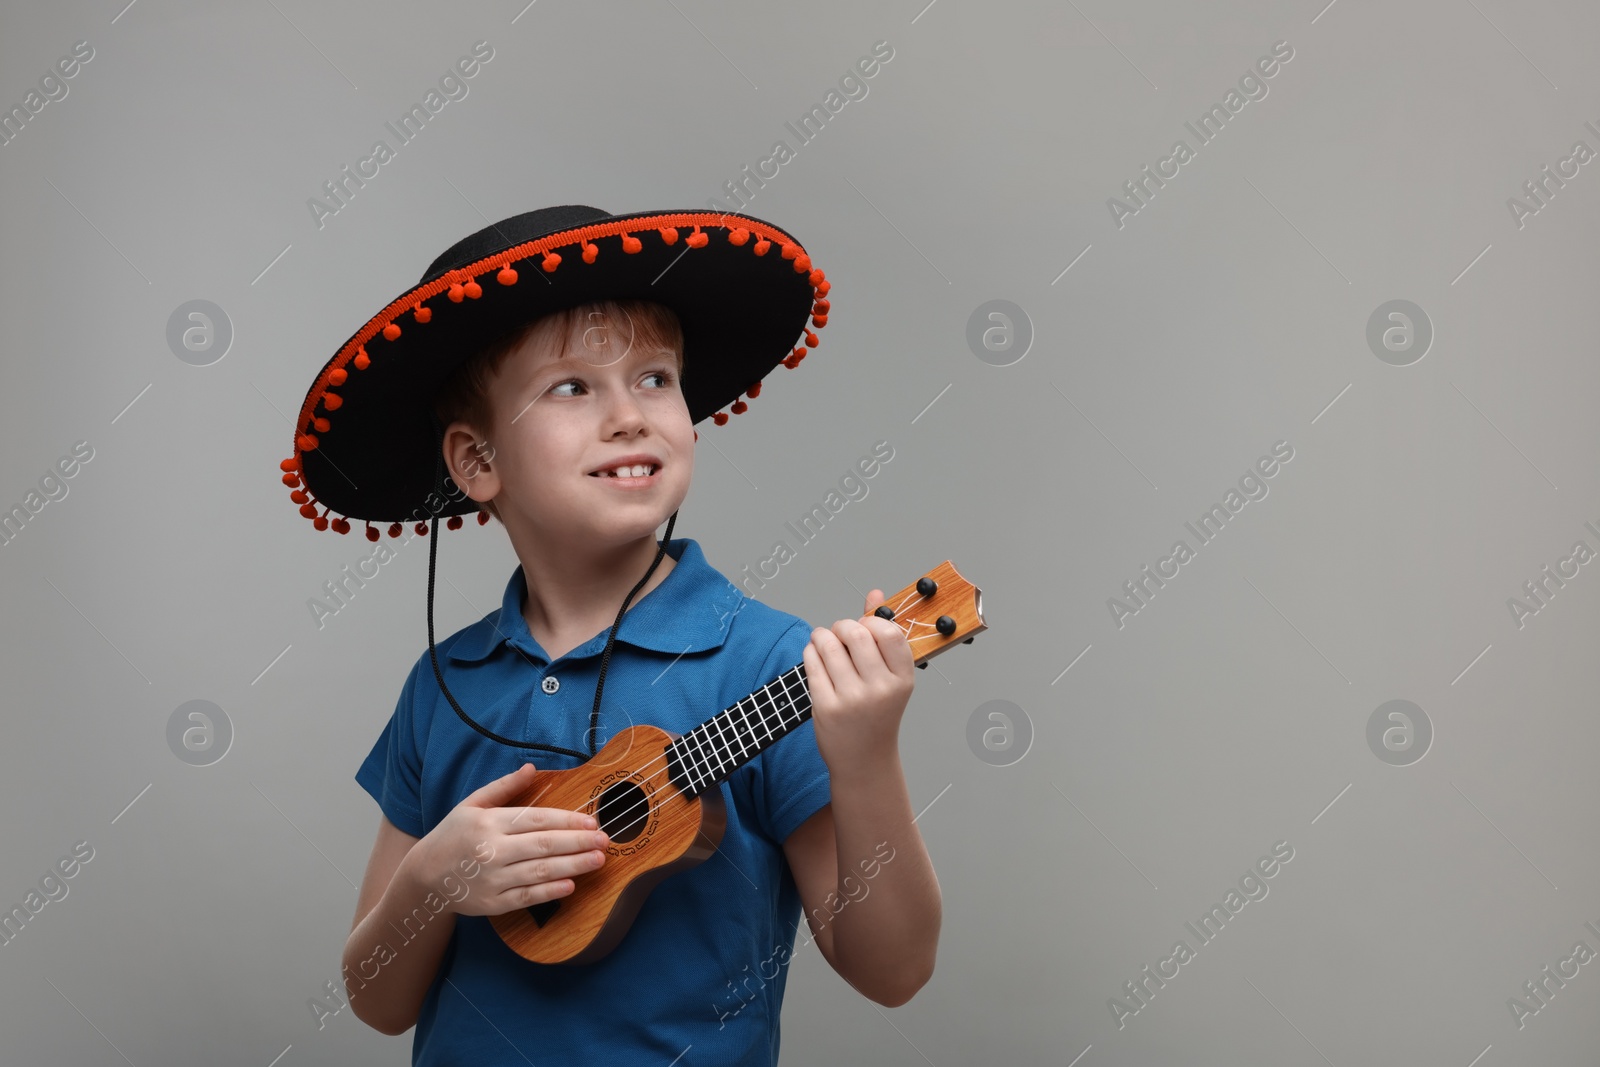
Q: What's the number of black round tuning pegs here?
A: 3